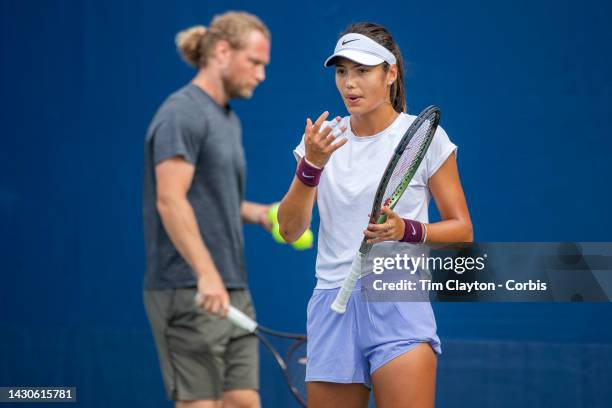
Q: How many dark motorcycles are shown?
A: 0